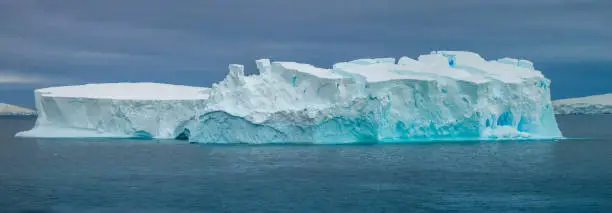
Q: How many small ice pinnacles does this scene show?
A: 2